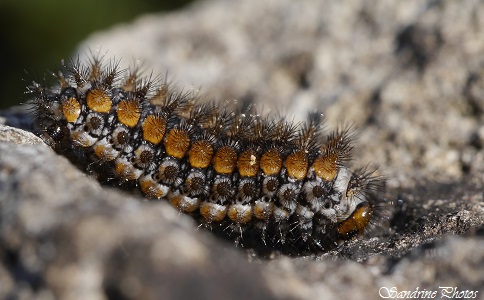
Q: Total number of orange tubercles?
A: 11